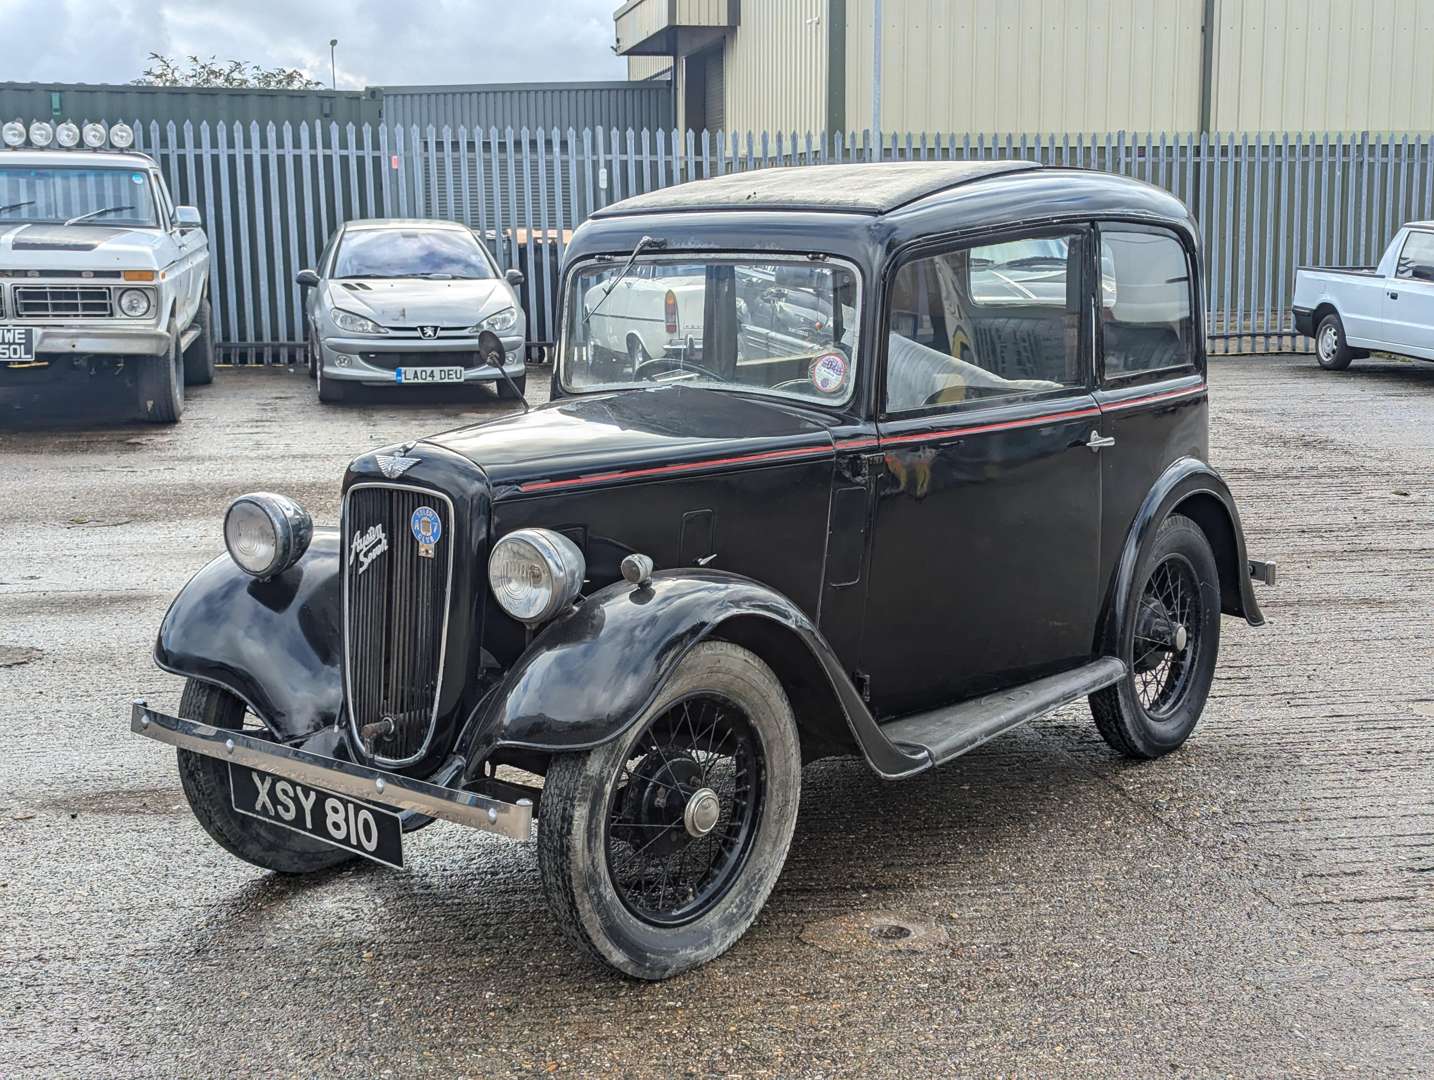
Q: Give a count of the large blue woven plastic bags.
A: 0